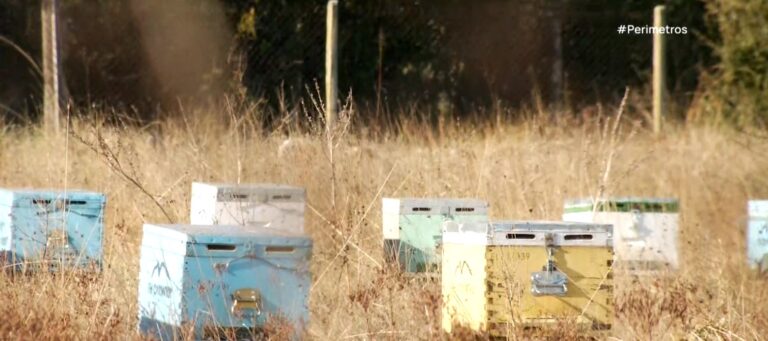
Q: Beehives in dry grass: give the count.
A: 7